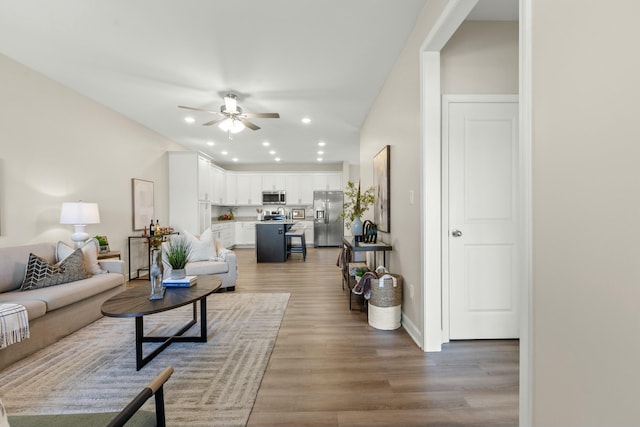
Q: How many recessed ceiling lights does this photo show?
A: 11